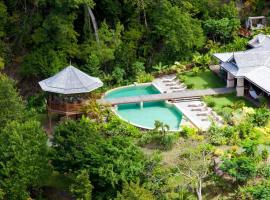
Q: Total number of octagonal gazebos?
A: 1